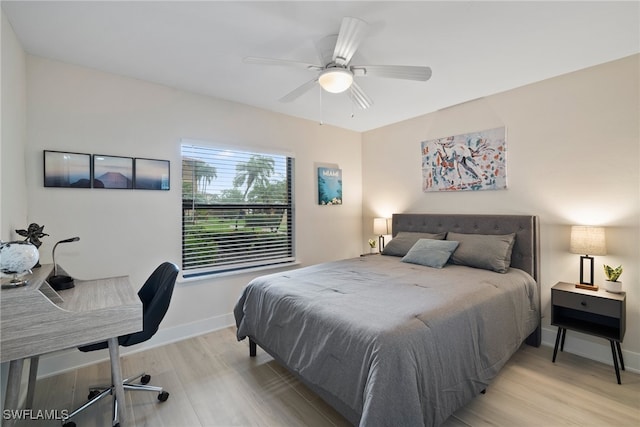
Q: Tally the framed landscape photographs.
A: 3